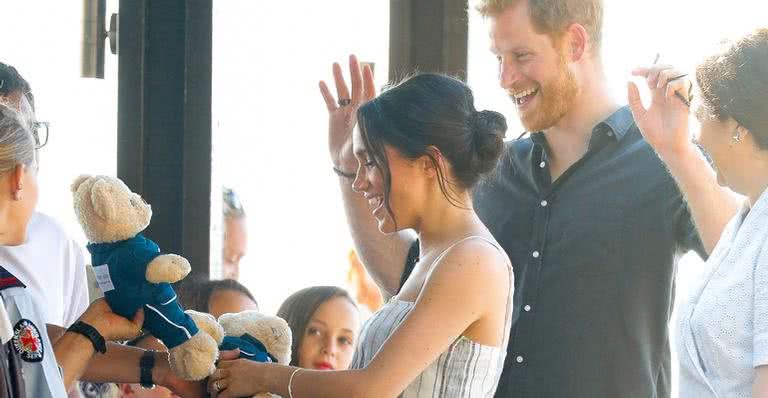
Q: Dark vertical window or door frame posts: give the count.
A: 2